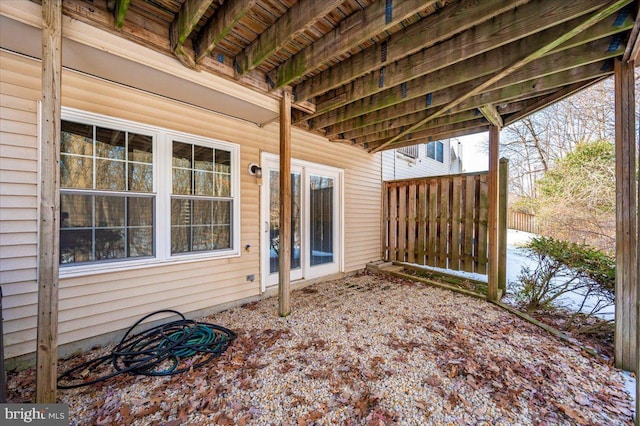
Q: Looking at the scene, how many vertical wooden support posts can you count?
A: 4